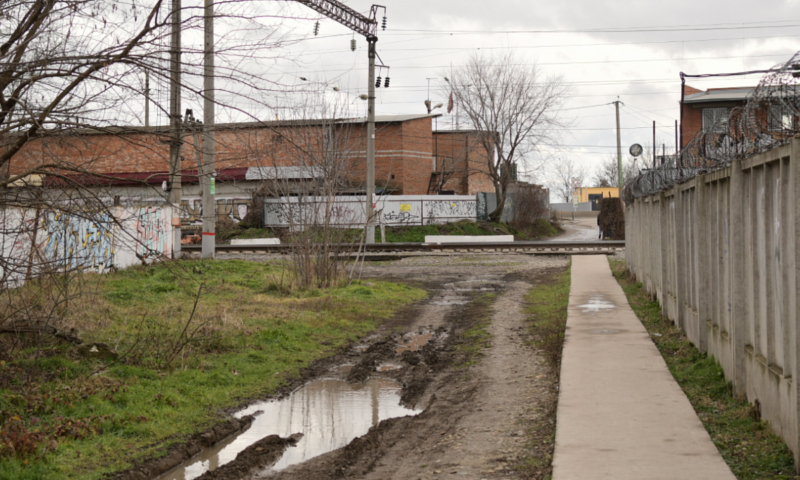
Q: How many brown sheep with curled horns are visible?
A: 0